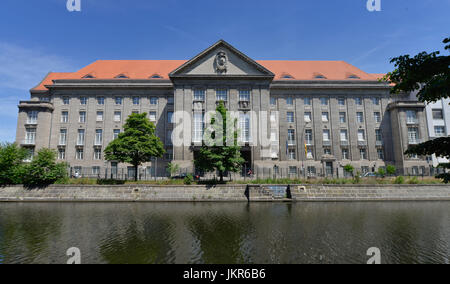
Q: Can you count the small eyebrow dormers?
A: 6